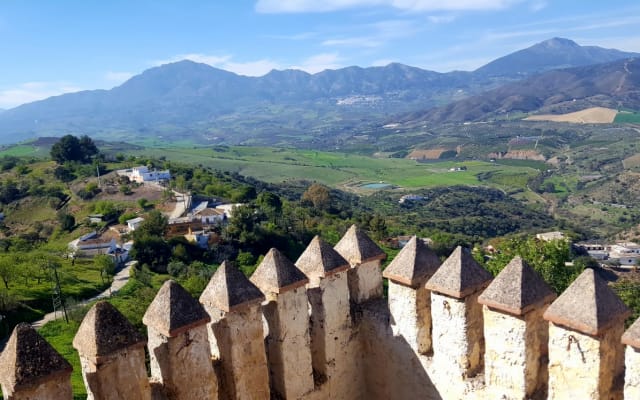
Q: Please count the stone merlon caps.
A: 12